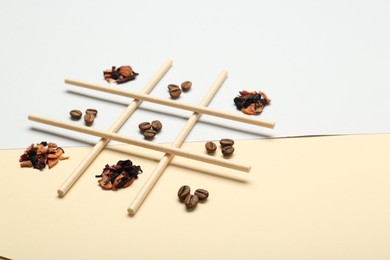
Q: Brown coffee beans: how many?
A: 15